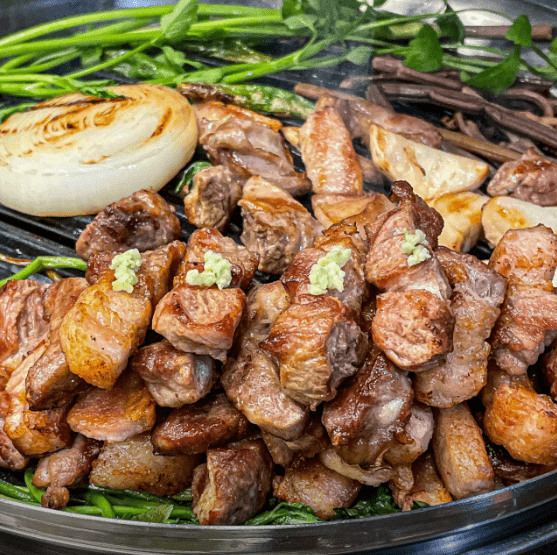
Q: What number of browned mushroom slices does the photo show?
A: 3